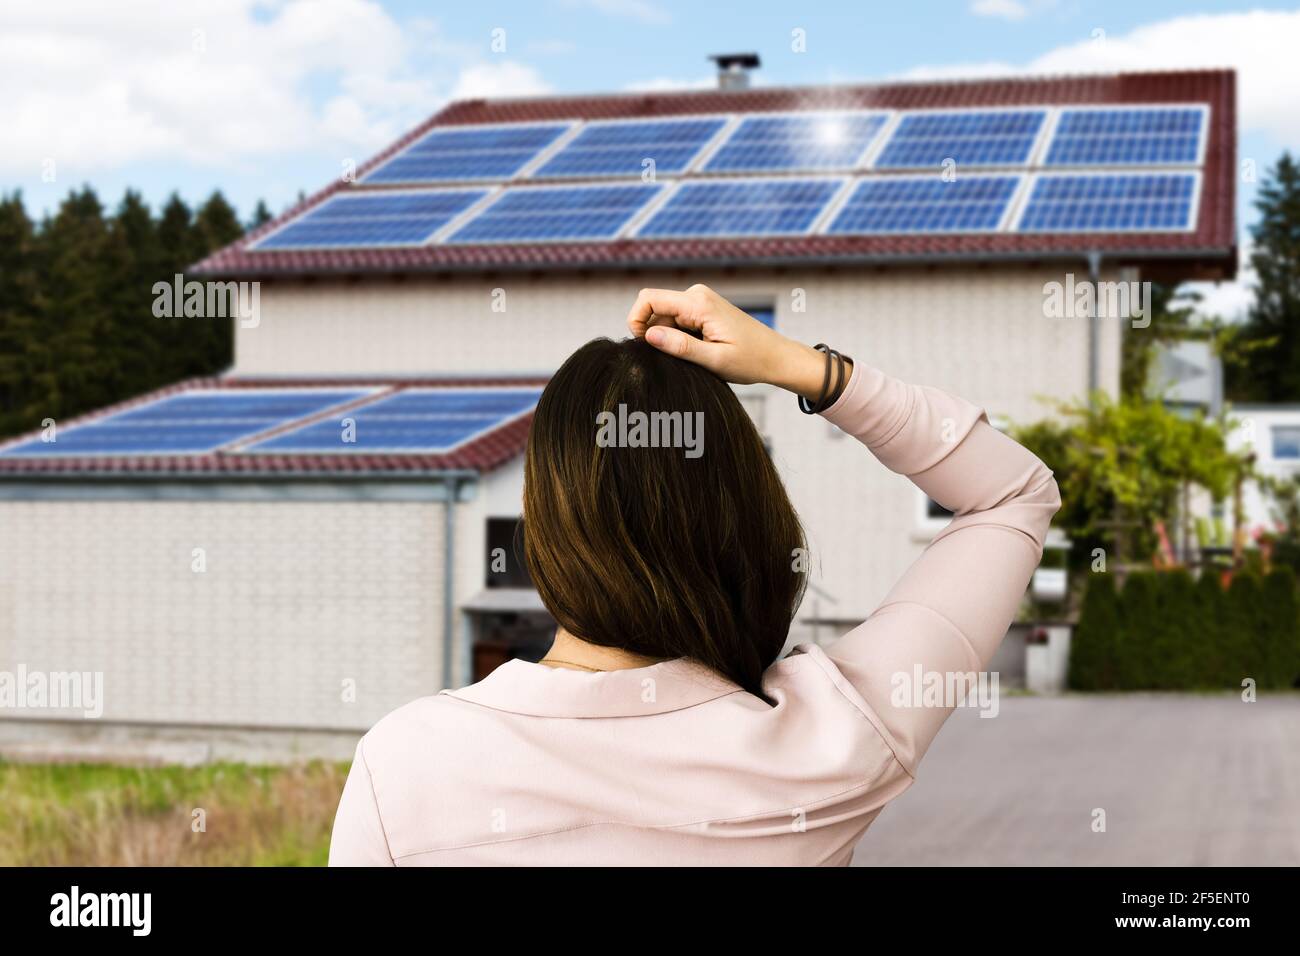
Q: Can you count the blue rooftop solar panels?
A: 12